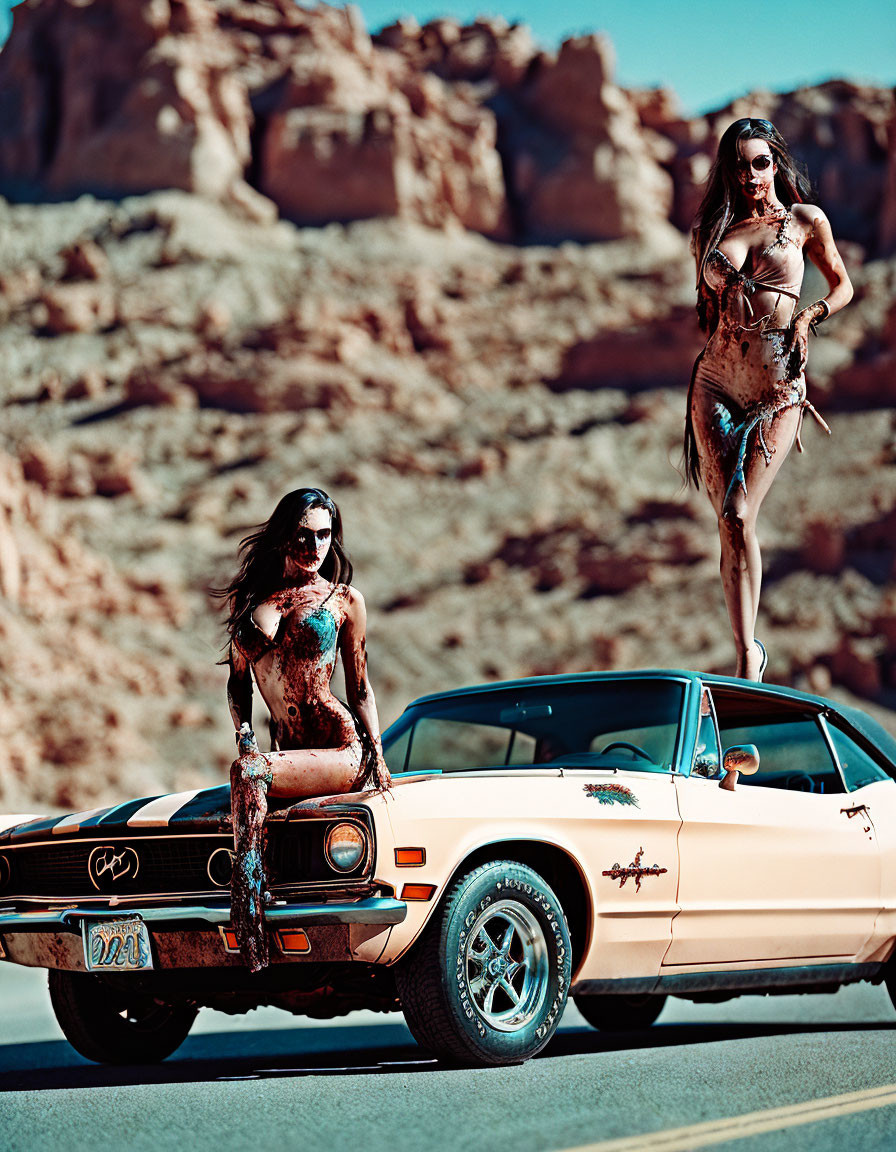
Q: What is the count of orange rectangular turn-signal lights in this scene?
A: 4